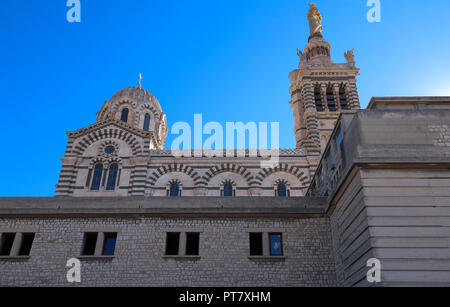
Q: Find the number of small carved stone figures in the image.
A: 2